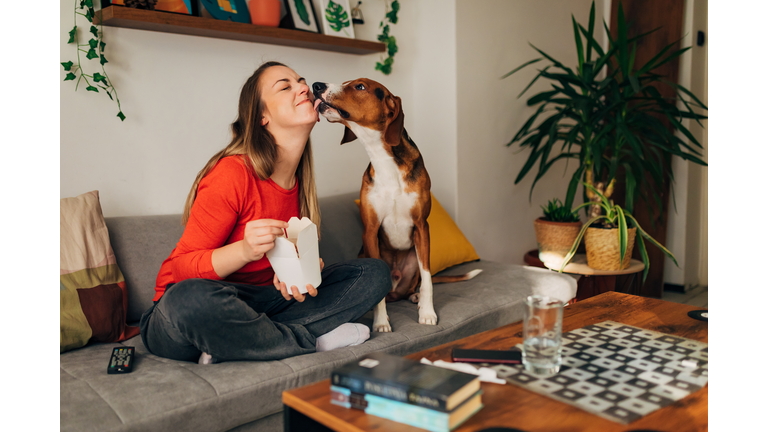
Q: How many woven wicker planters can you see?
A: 2